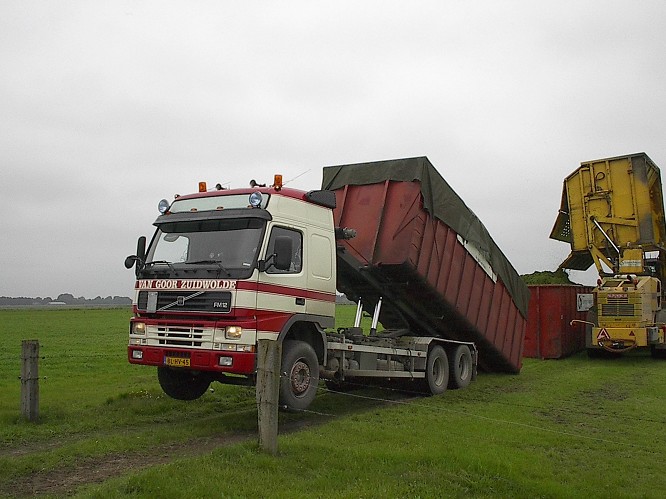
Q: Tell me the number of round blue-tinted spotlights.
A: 2